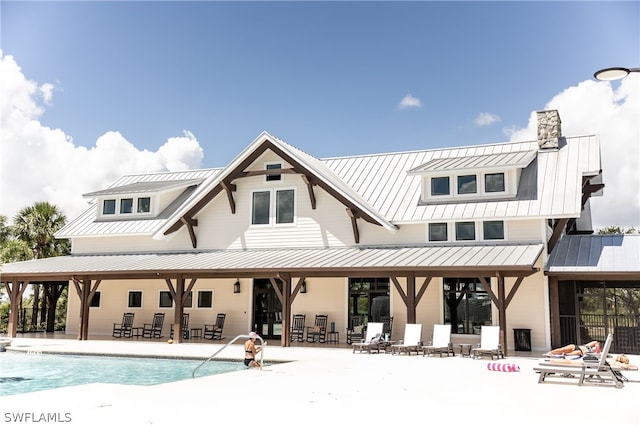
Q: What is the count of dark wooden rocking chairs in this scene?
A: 8